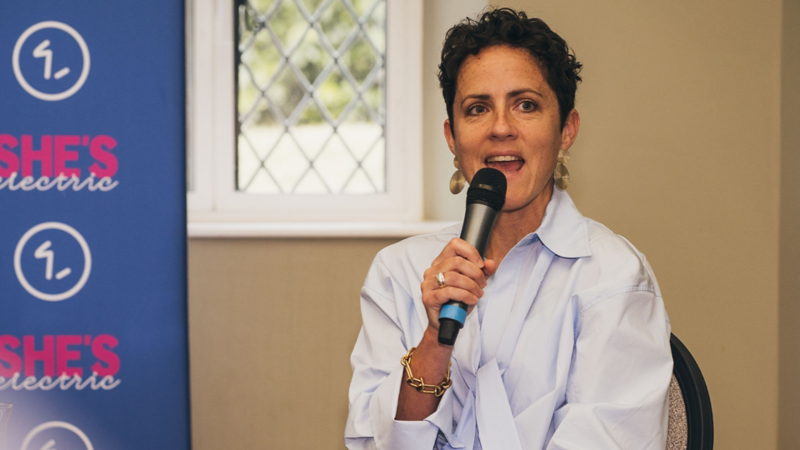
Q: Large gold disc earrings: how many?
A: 2